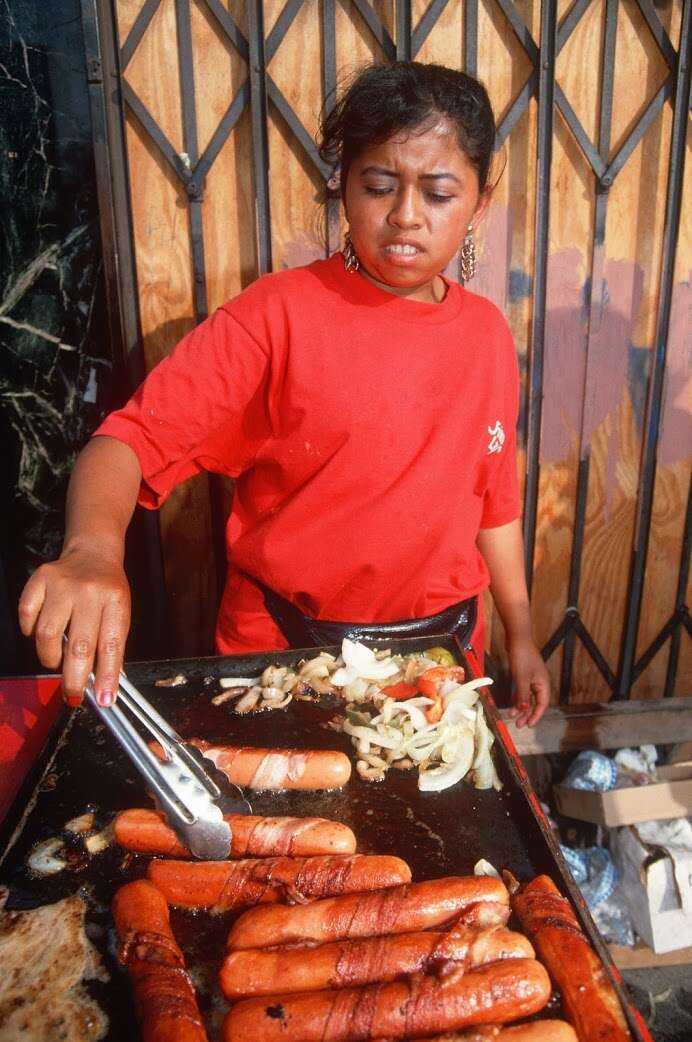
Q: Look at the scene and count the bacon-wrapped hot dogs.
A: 9